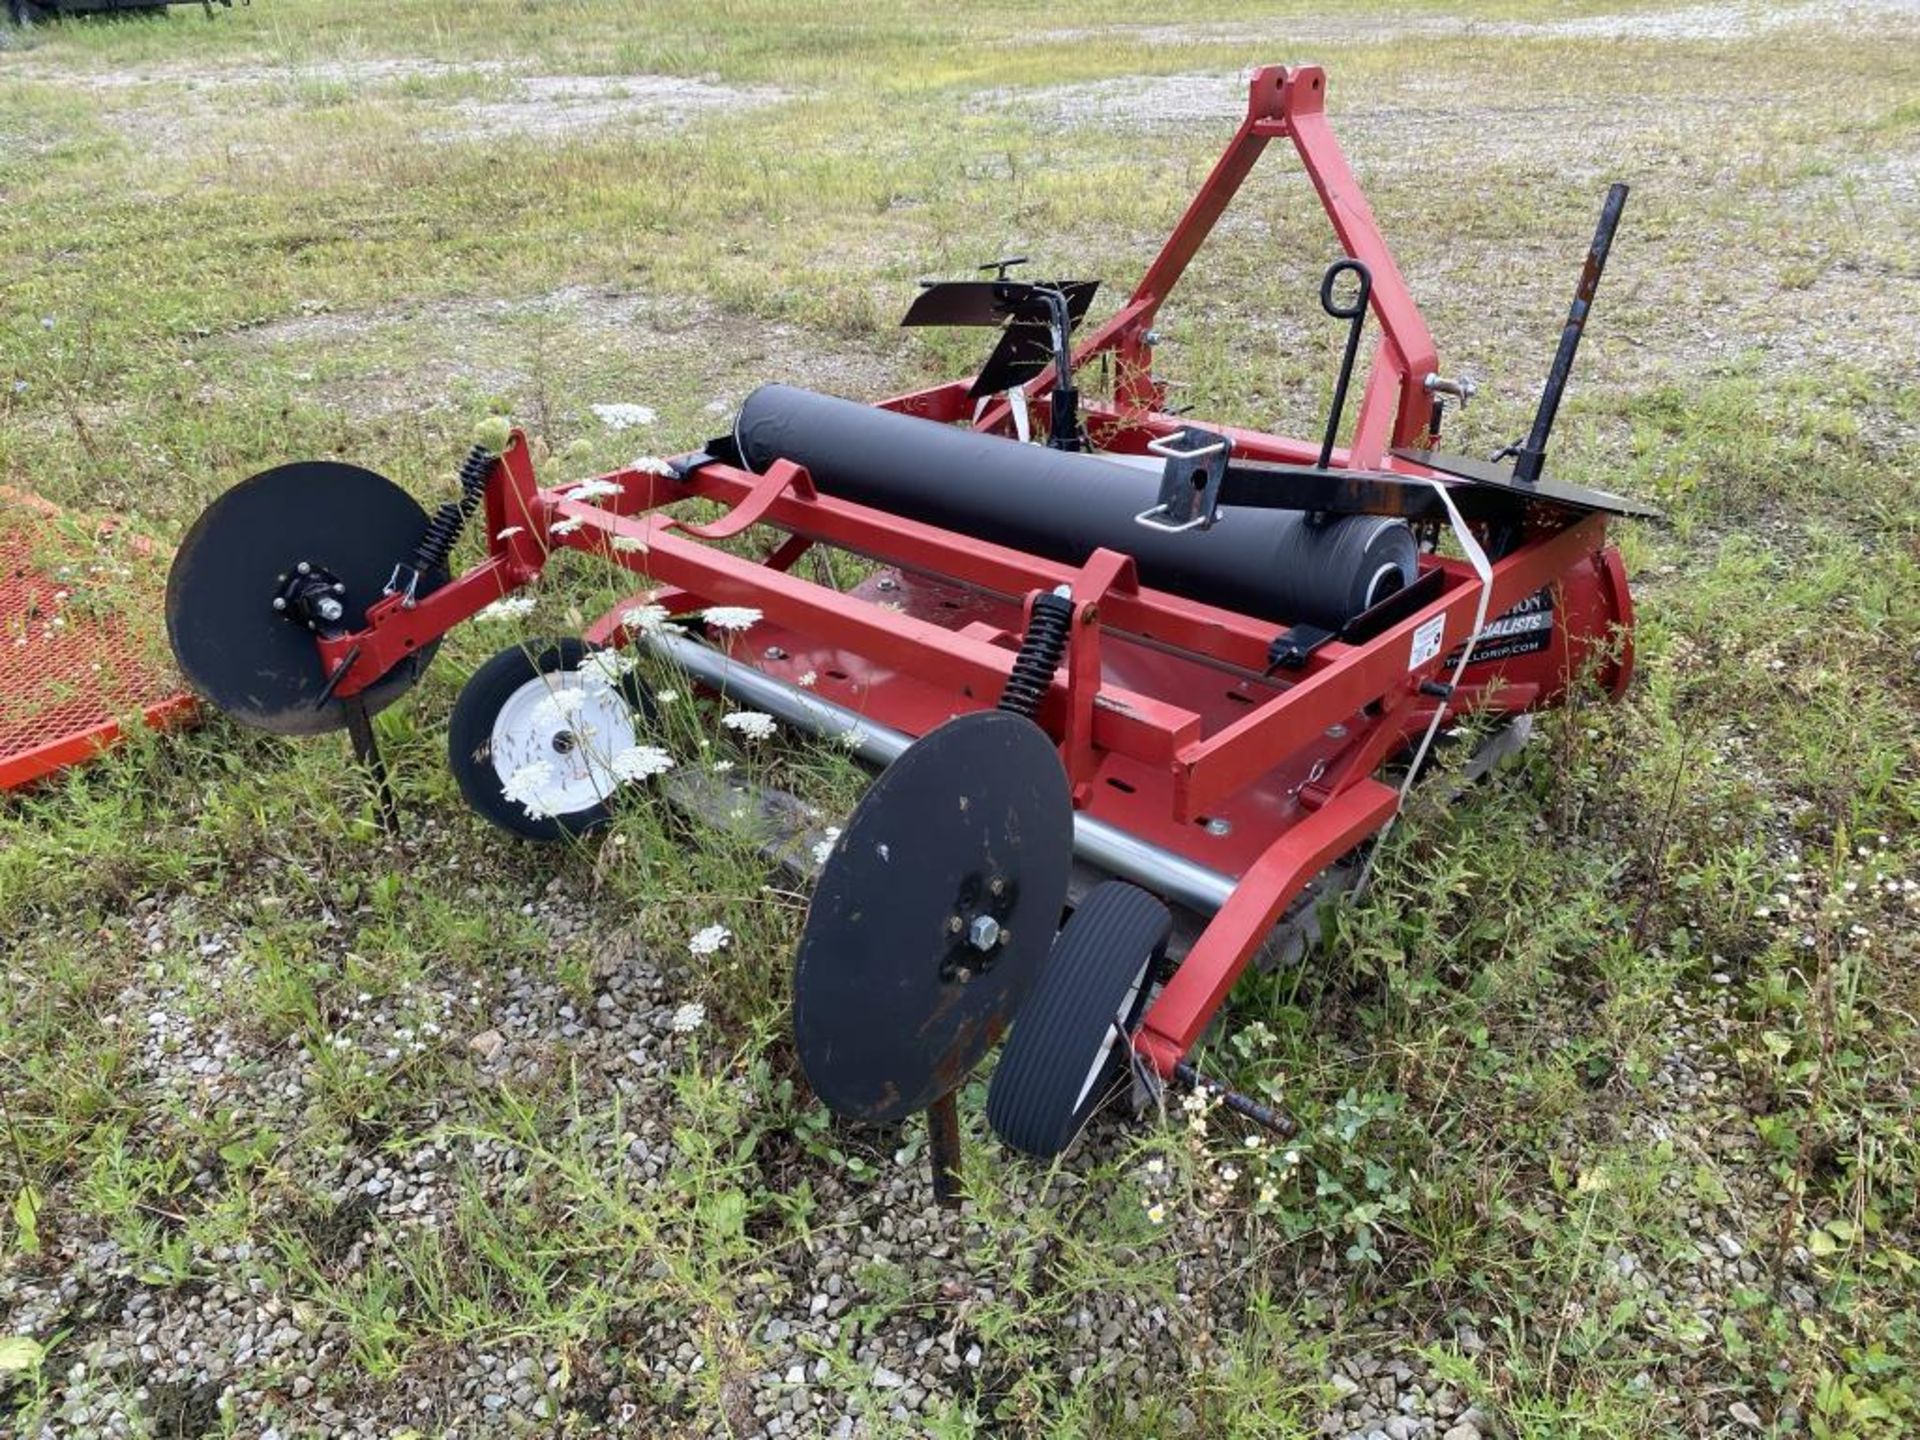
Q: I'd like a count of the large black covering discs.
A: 2